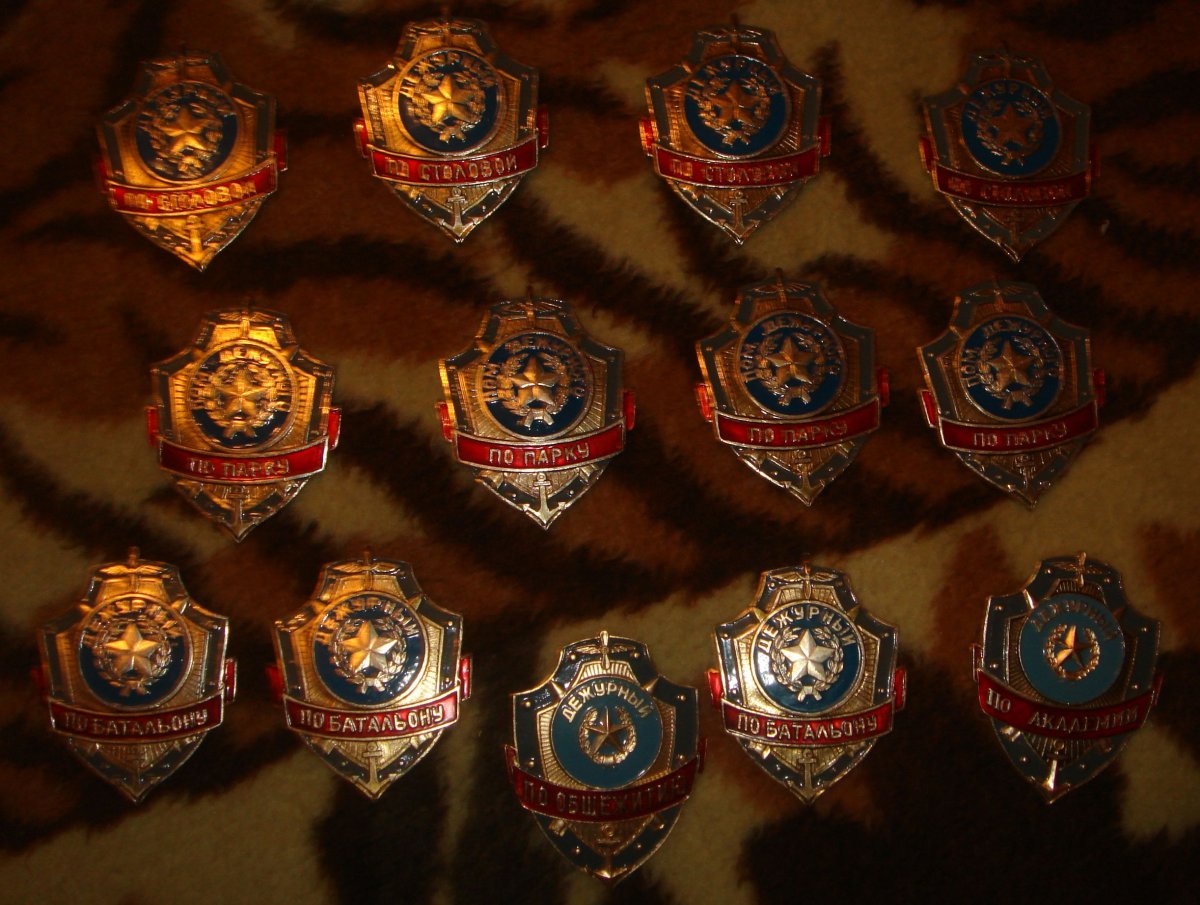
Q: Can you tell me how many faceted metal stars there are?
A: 13